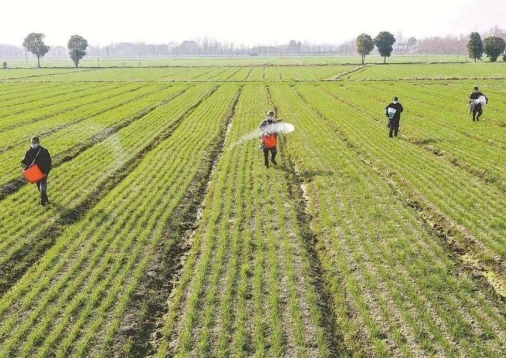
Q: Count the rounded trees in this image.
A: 6